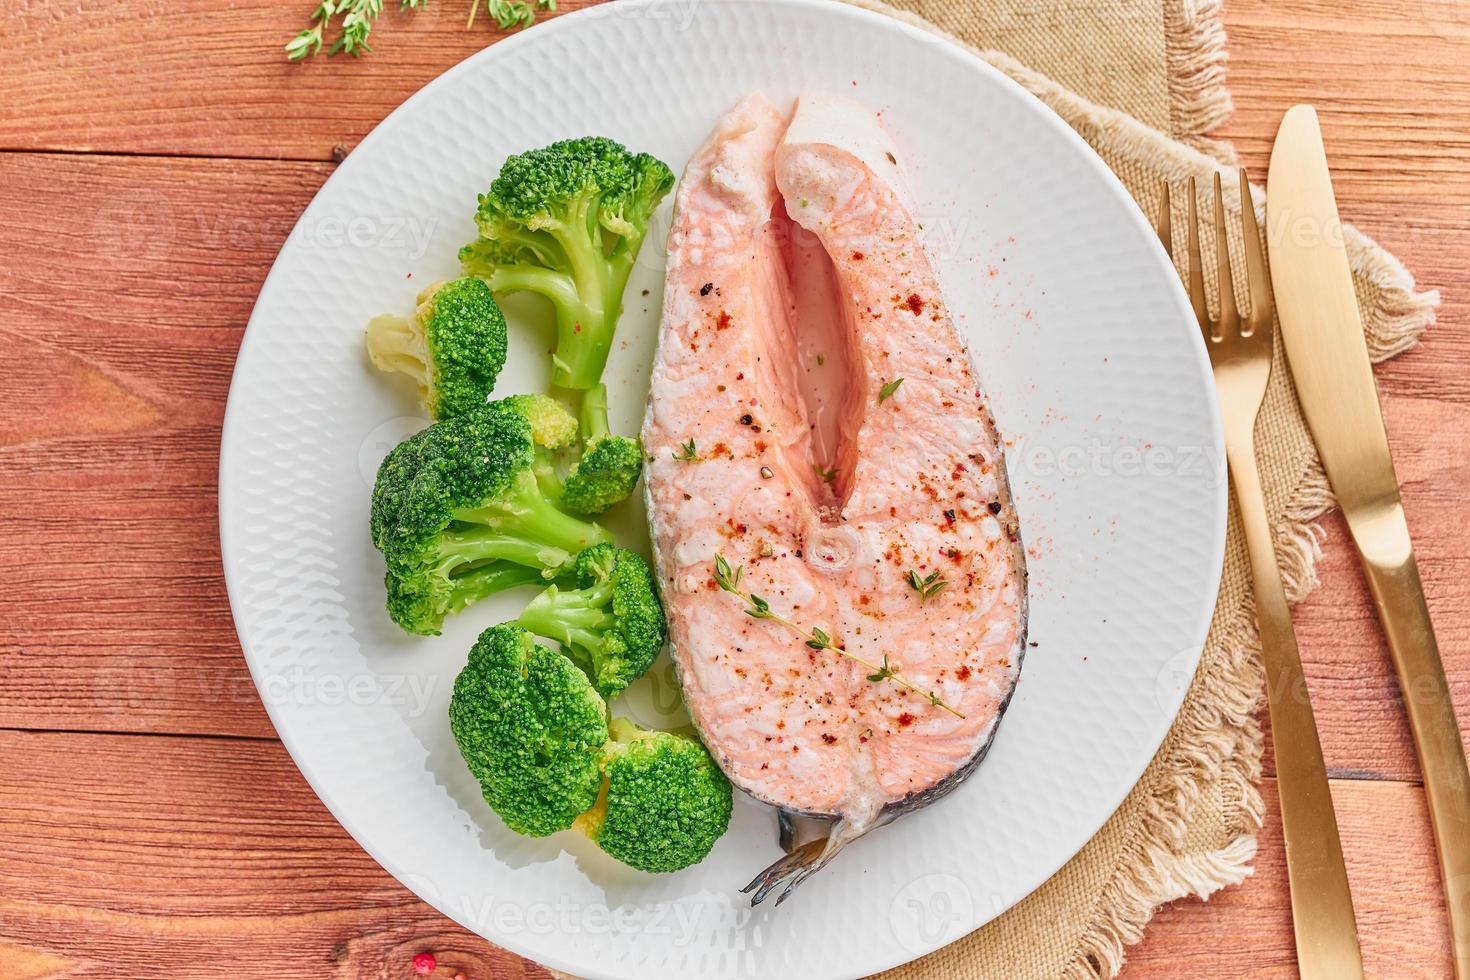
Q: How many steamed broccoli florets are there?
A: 7